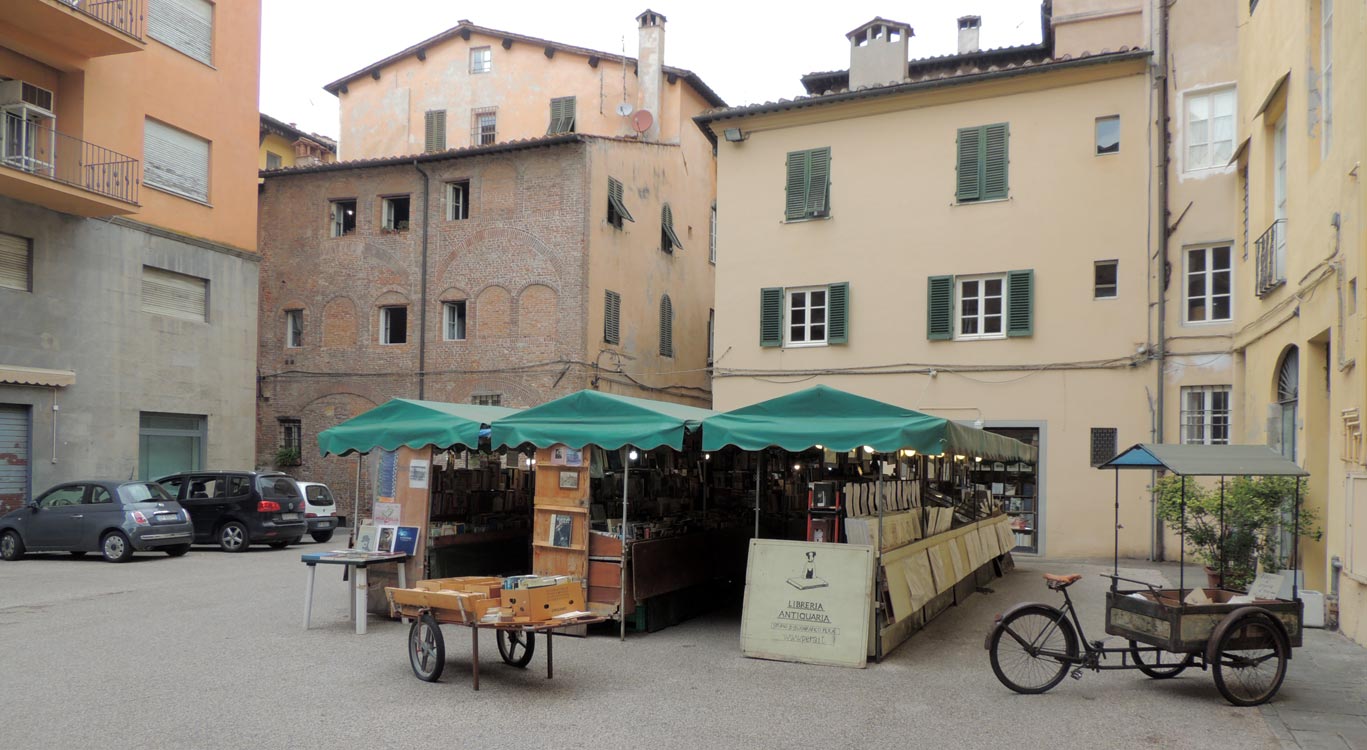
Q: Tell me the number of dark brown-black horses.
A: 0